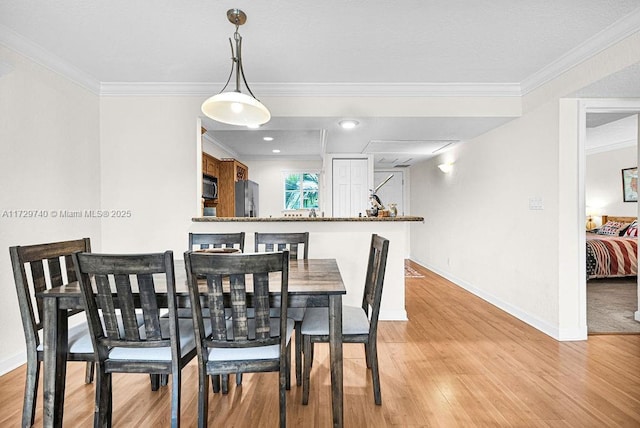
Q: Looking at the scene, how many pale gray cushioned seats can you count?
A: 6